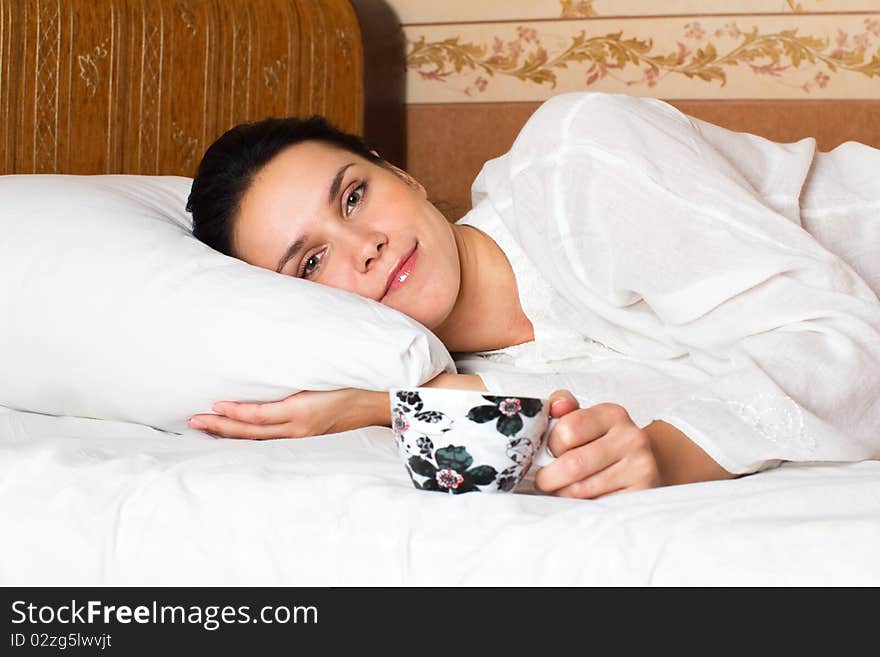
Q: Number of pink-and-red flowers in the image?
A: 3